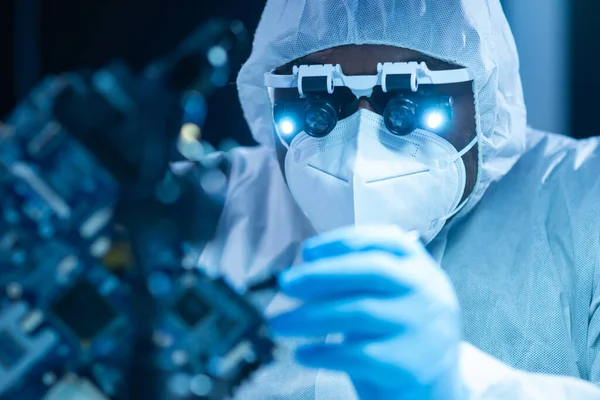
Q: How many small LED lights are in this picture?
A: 2